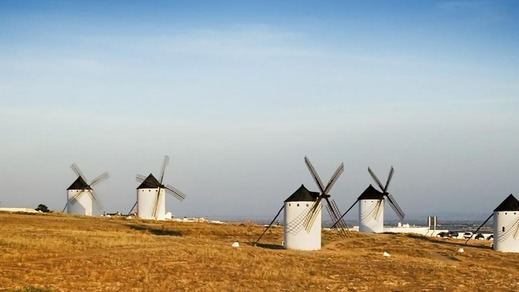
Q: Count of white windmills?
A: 5